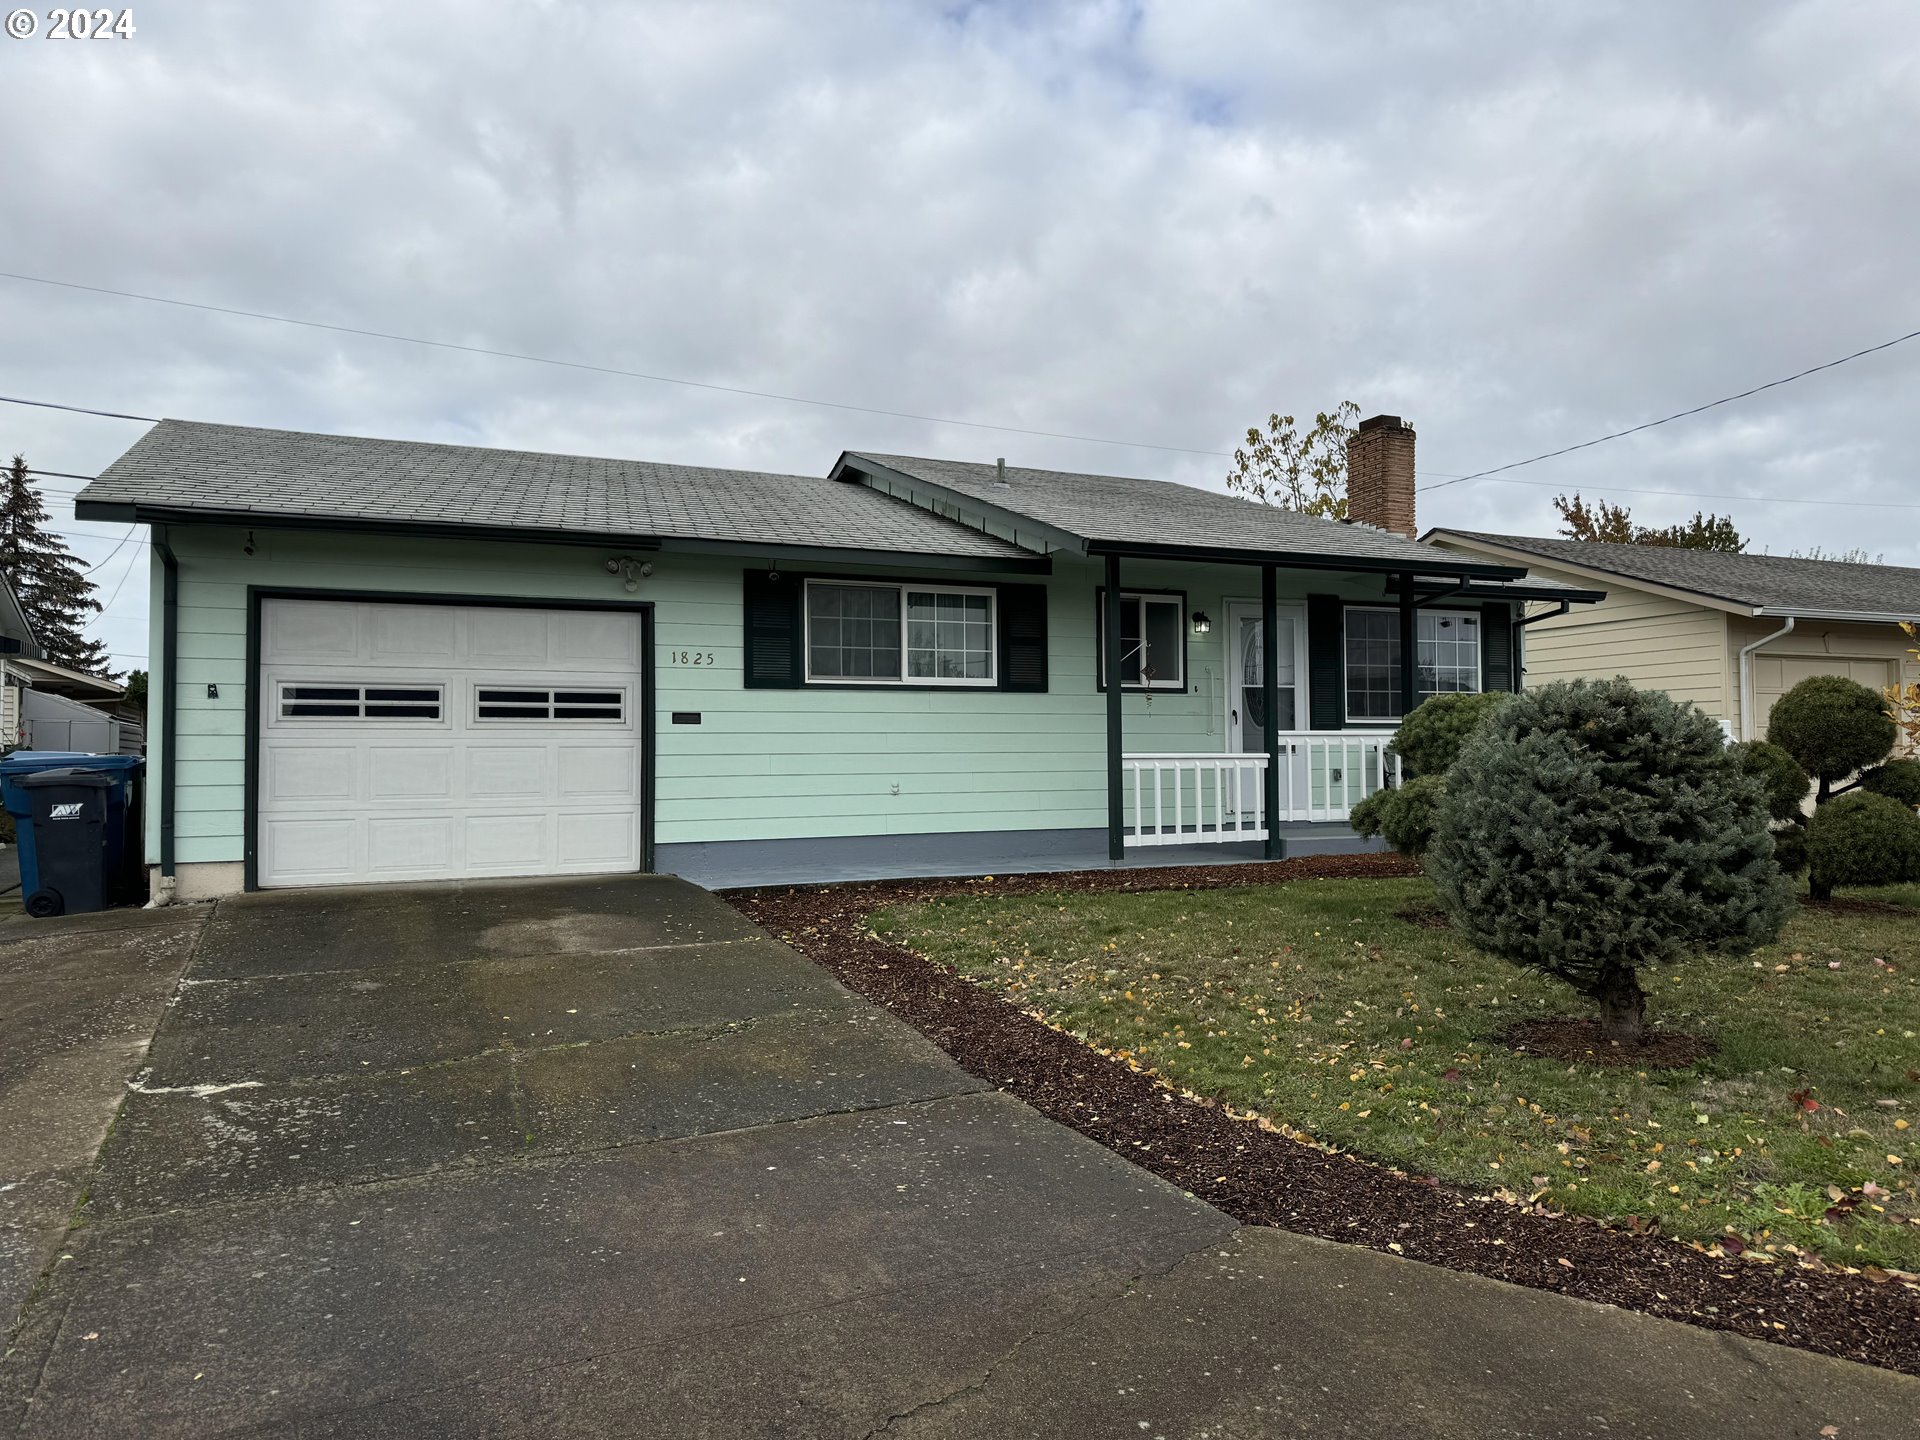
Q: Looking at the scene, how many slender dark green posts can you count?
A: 3